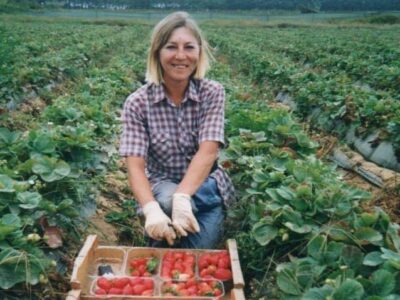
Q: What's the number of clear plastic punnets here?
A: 6